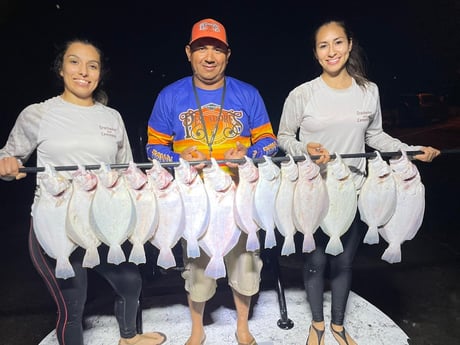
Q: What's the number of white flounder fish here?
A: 14